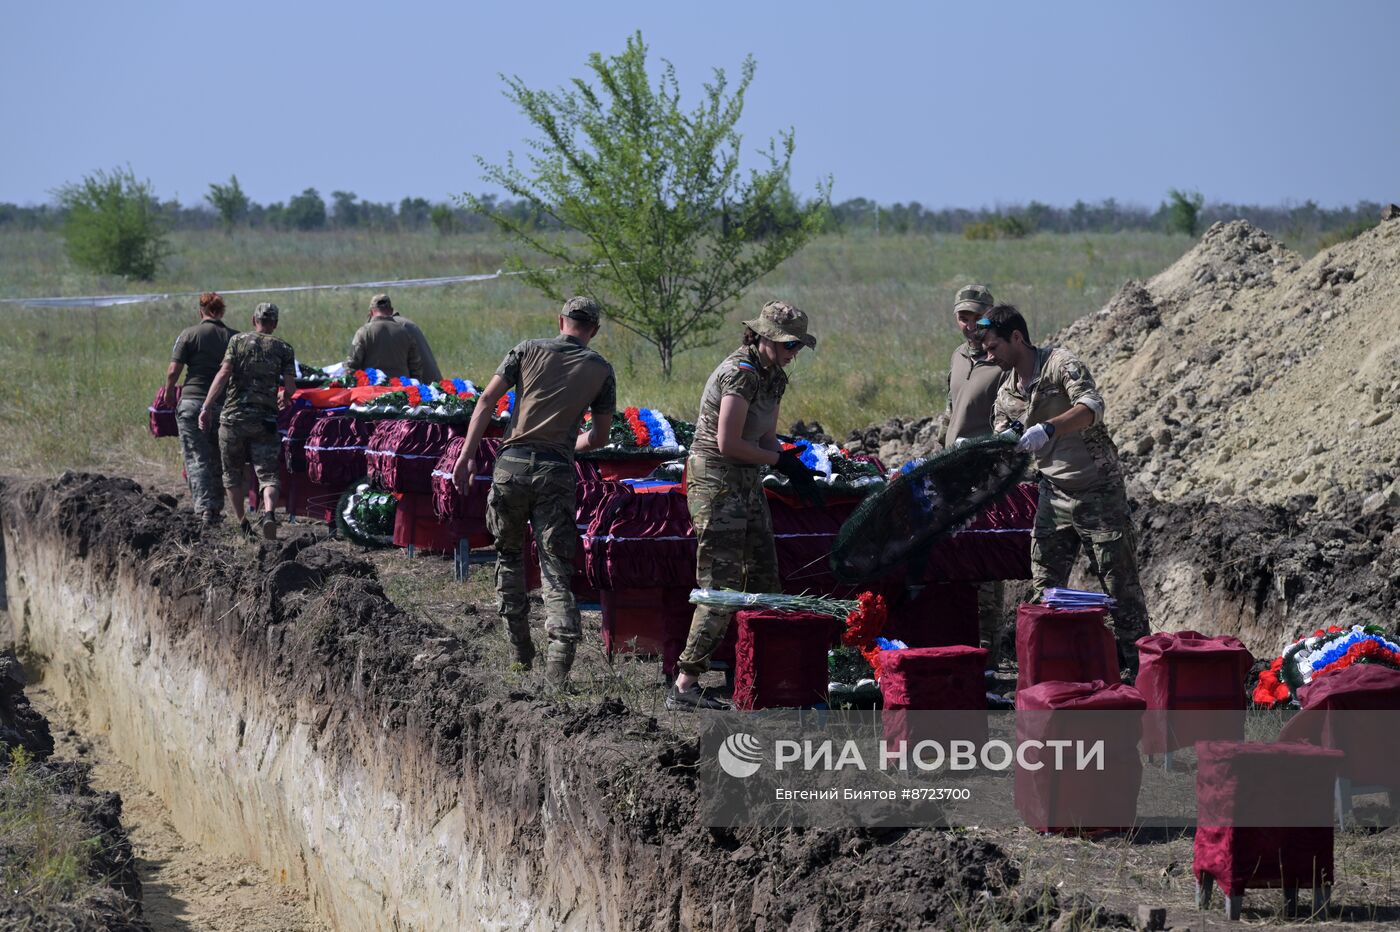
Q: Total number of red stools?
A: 7